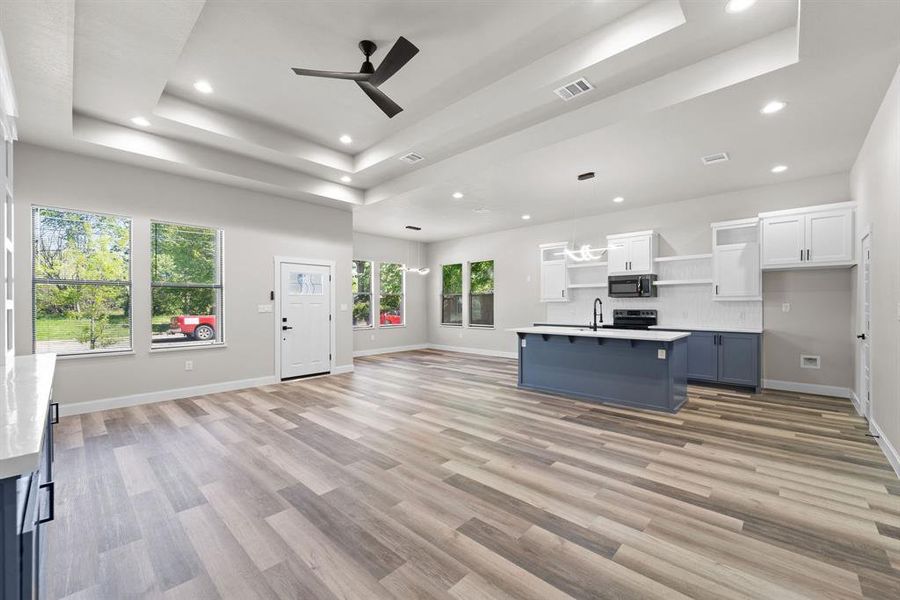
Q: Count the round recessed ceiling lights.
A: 10